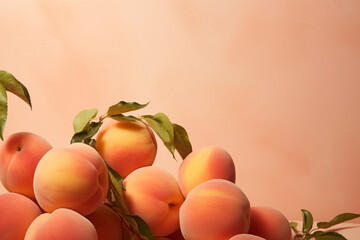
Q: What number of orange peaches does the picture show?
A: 11